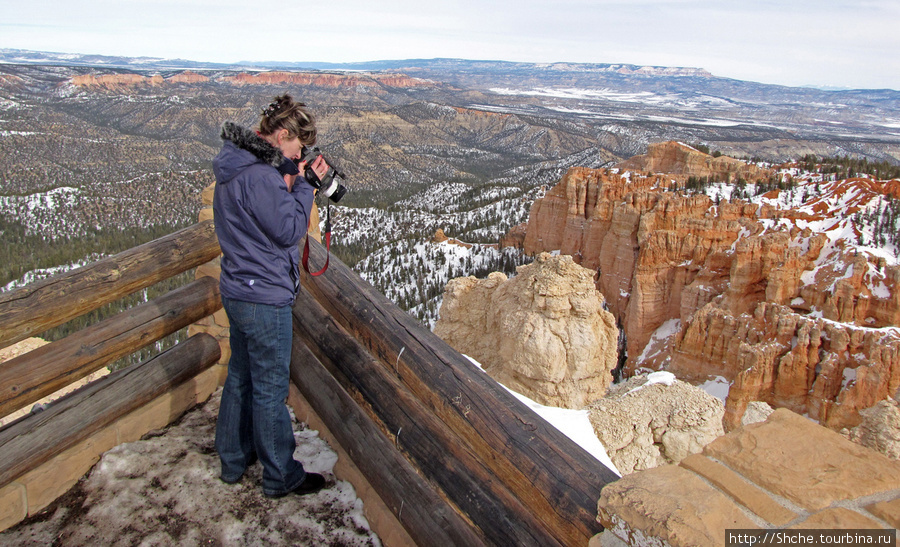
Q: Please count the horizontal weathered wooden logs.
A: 6